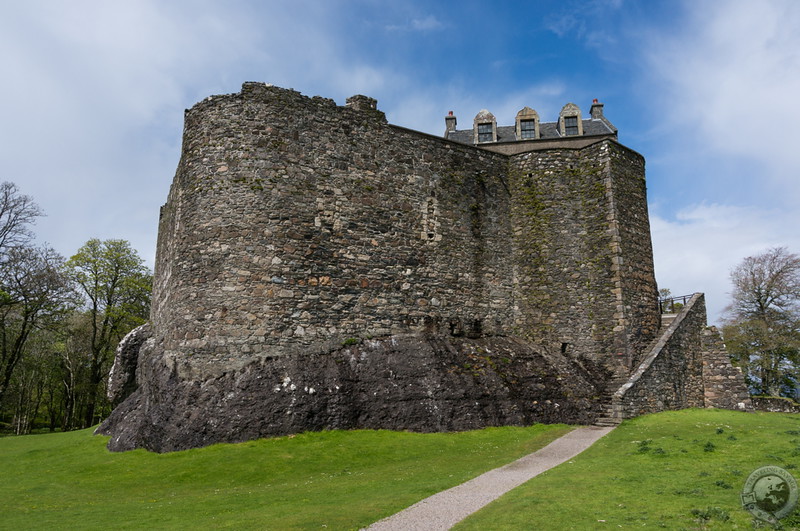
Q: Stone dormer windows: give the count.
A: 3